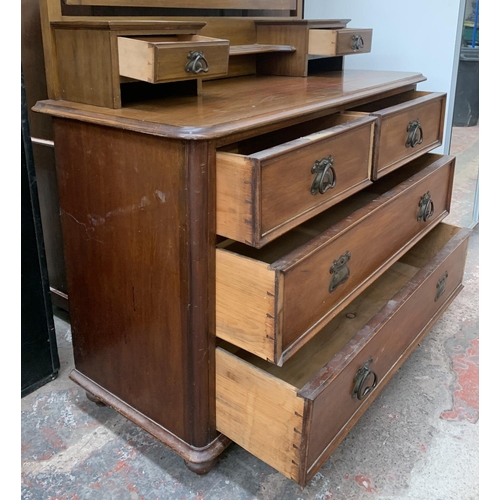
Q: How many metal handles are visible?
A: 8